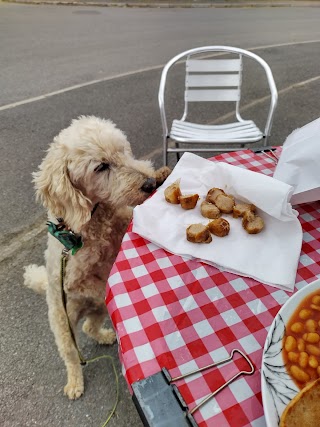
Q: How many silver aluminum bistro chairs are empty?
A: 1